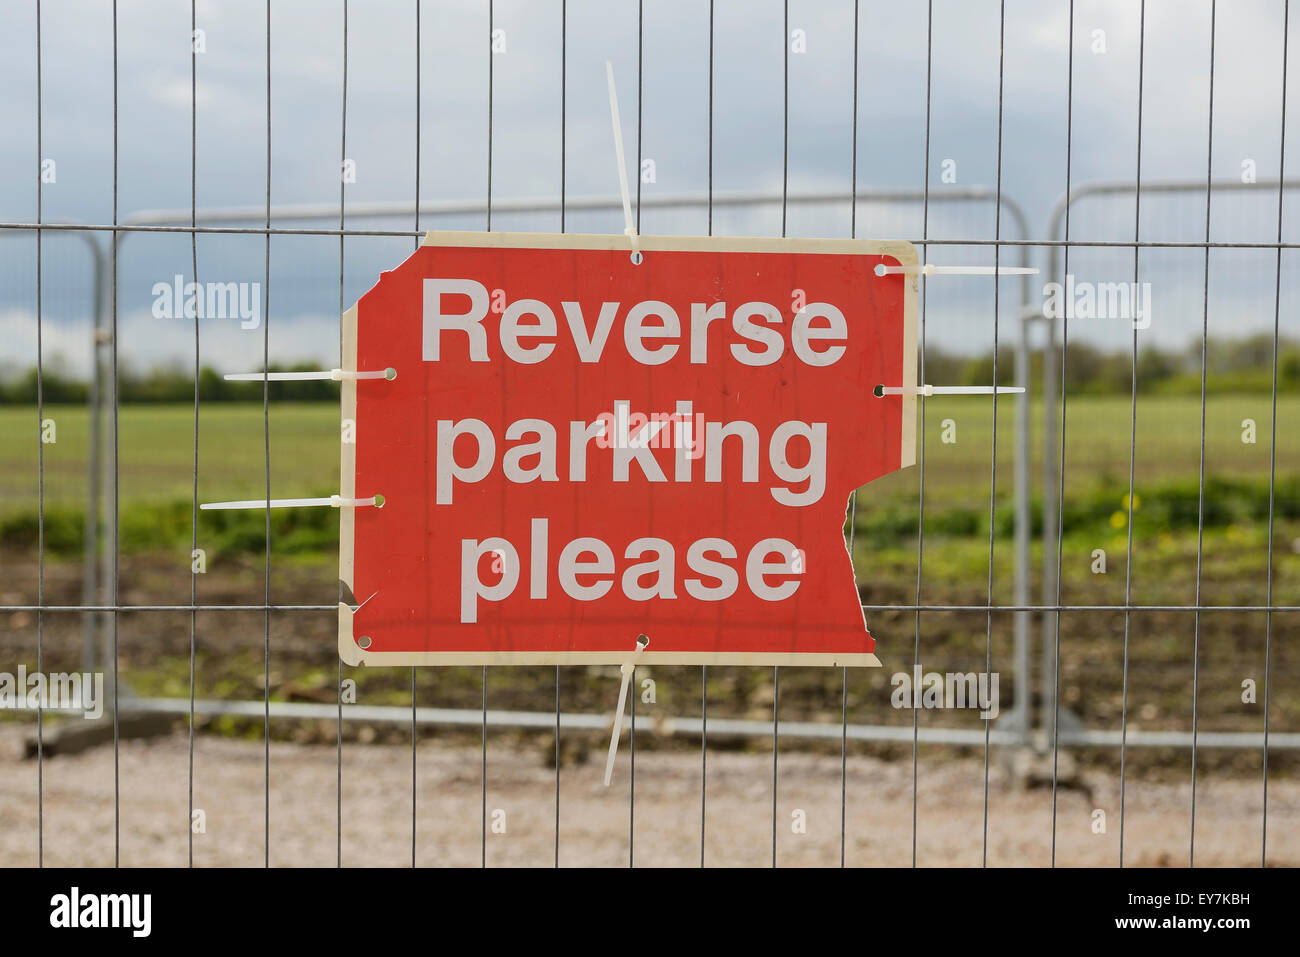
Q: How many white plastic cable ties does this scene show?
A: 6